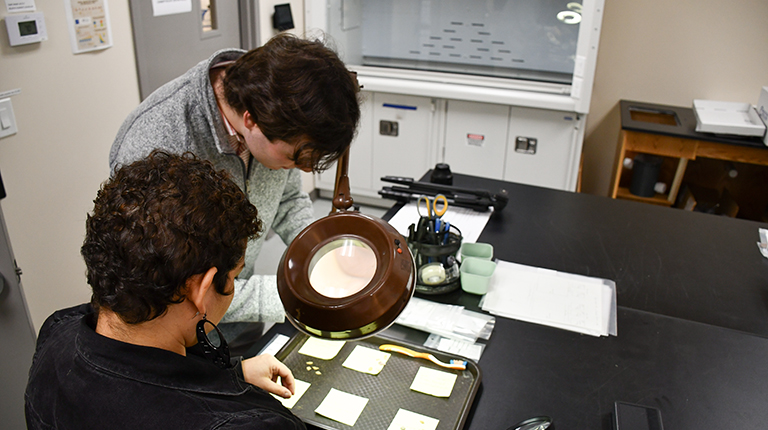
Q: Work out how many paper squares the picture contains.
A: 6